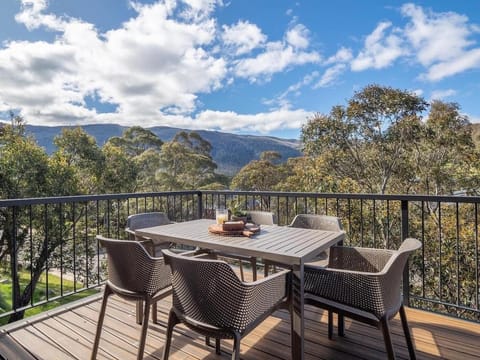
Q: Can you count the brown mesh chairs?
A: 6